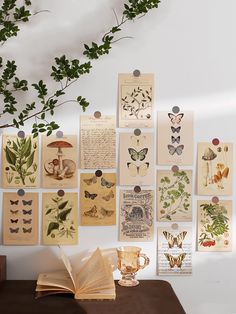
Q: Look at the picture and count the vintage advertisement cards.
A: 1